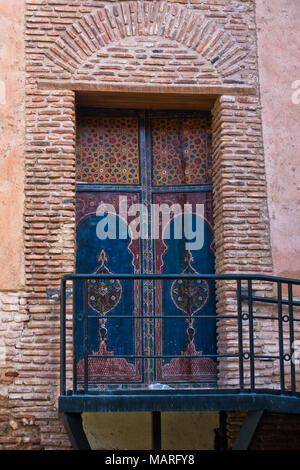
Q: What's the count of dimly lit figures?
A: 0